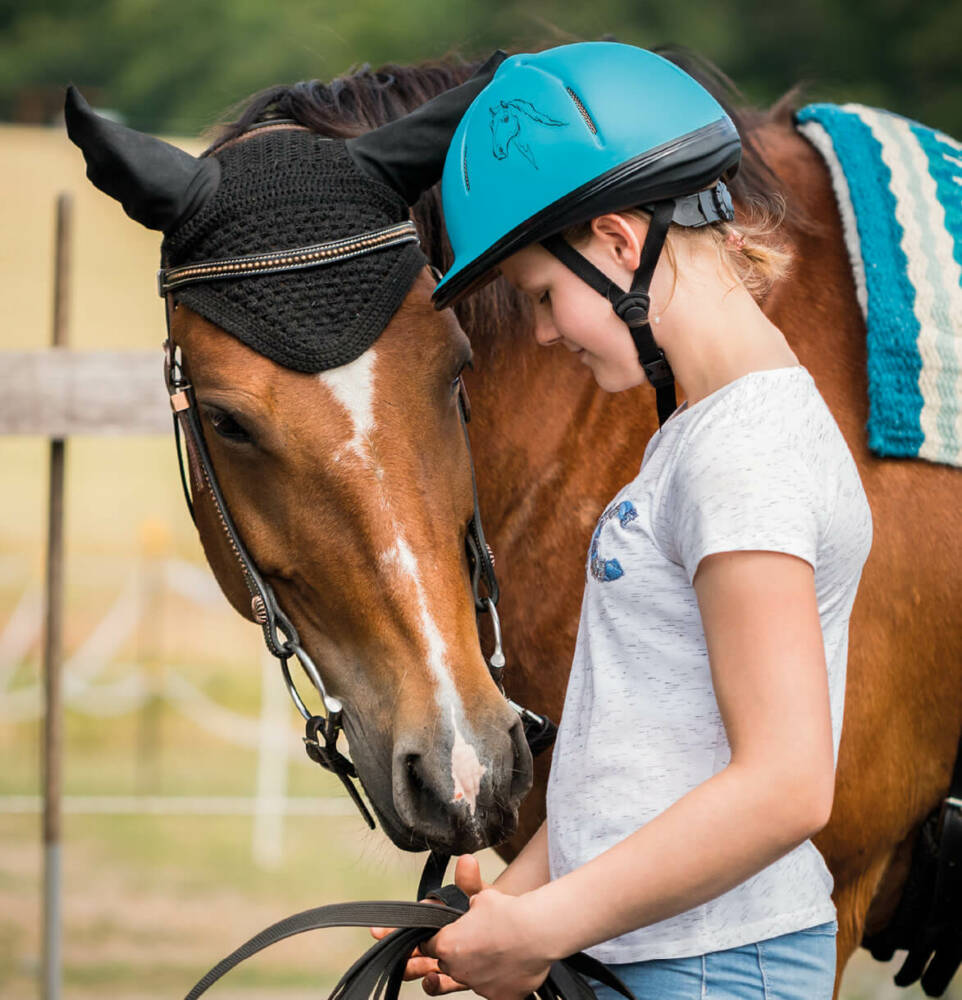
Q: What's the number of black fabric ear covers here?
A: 2